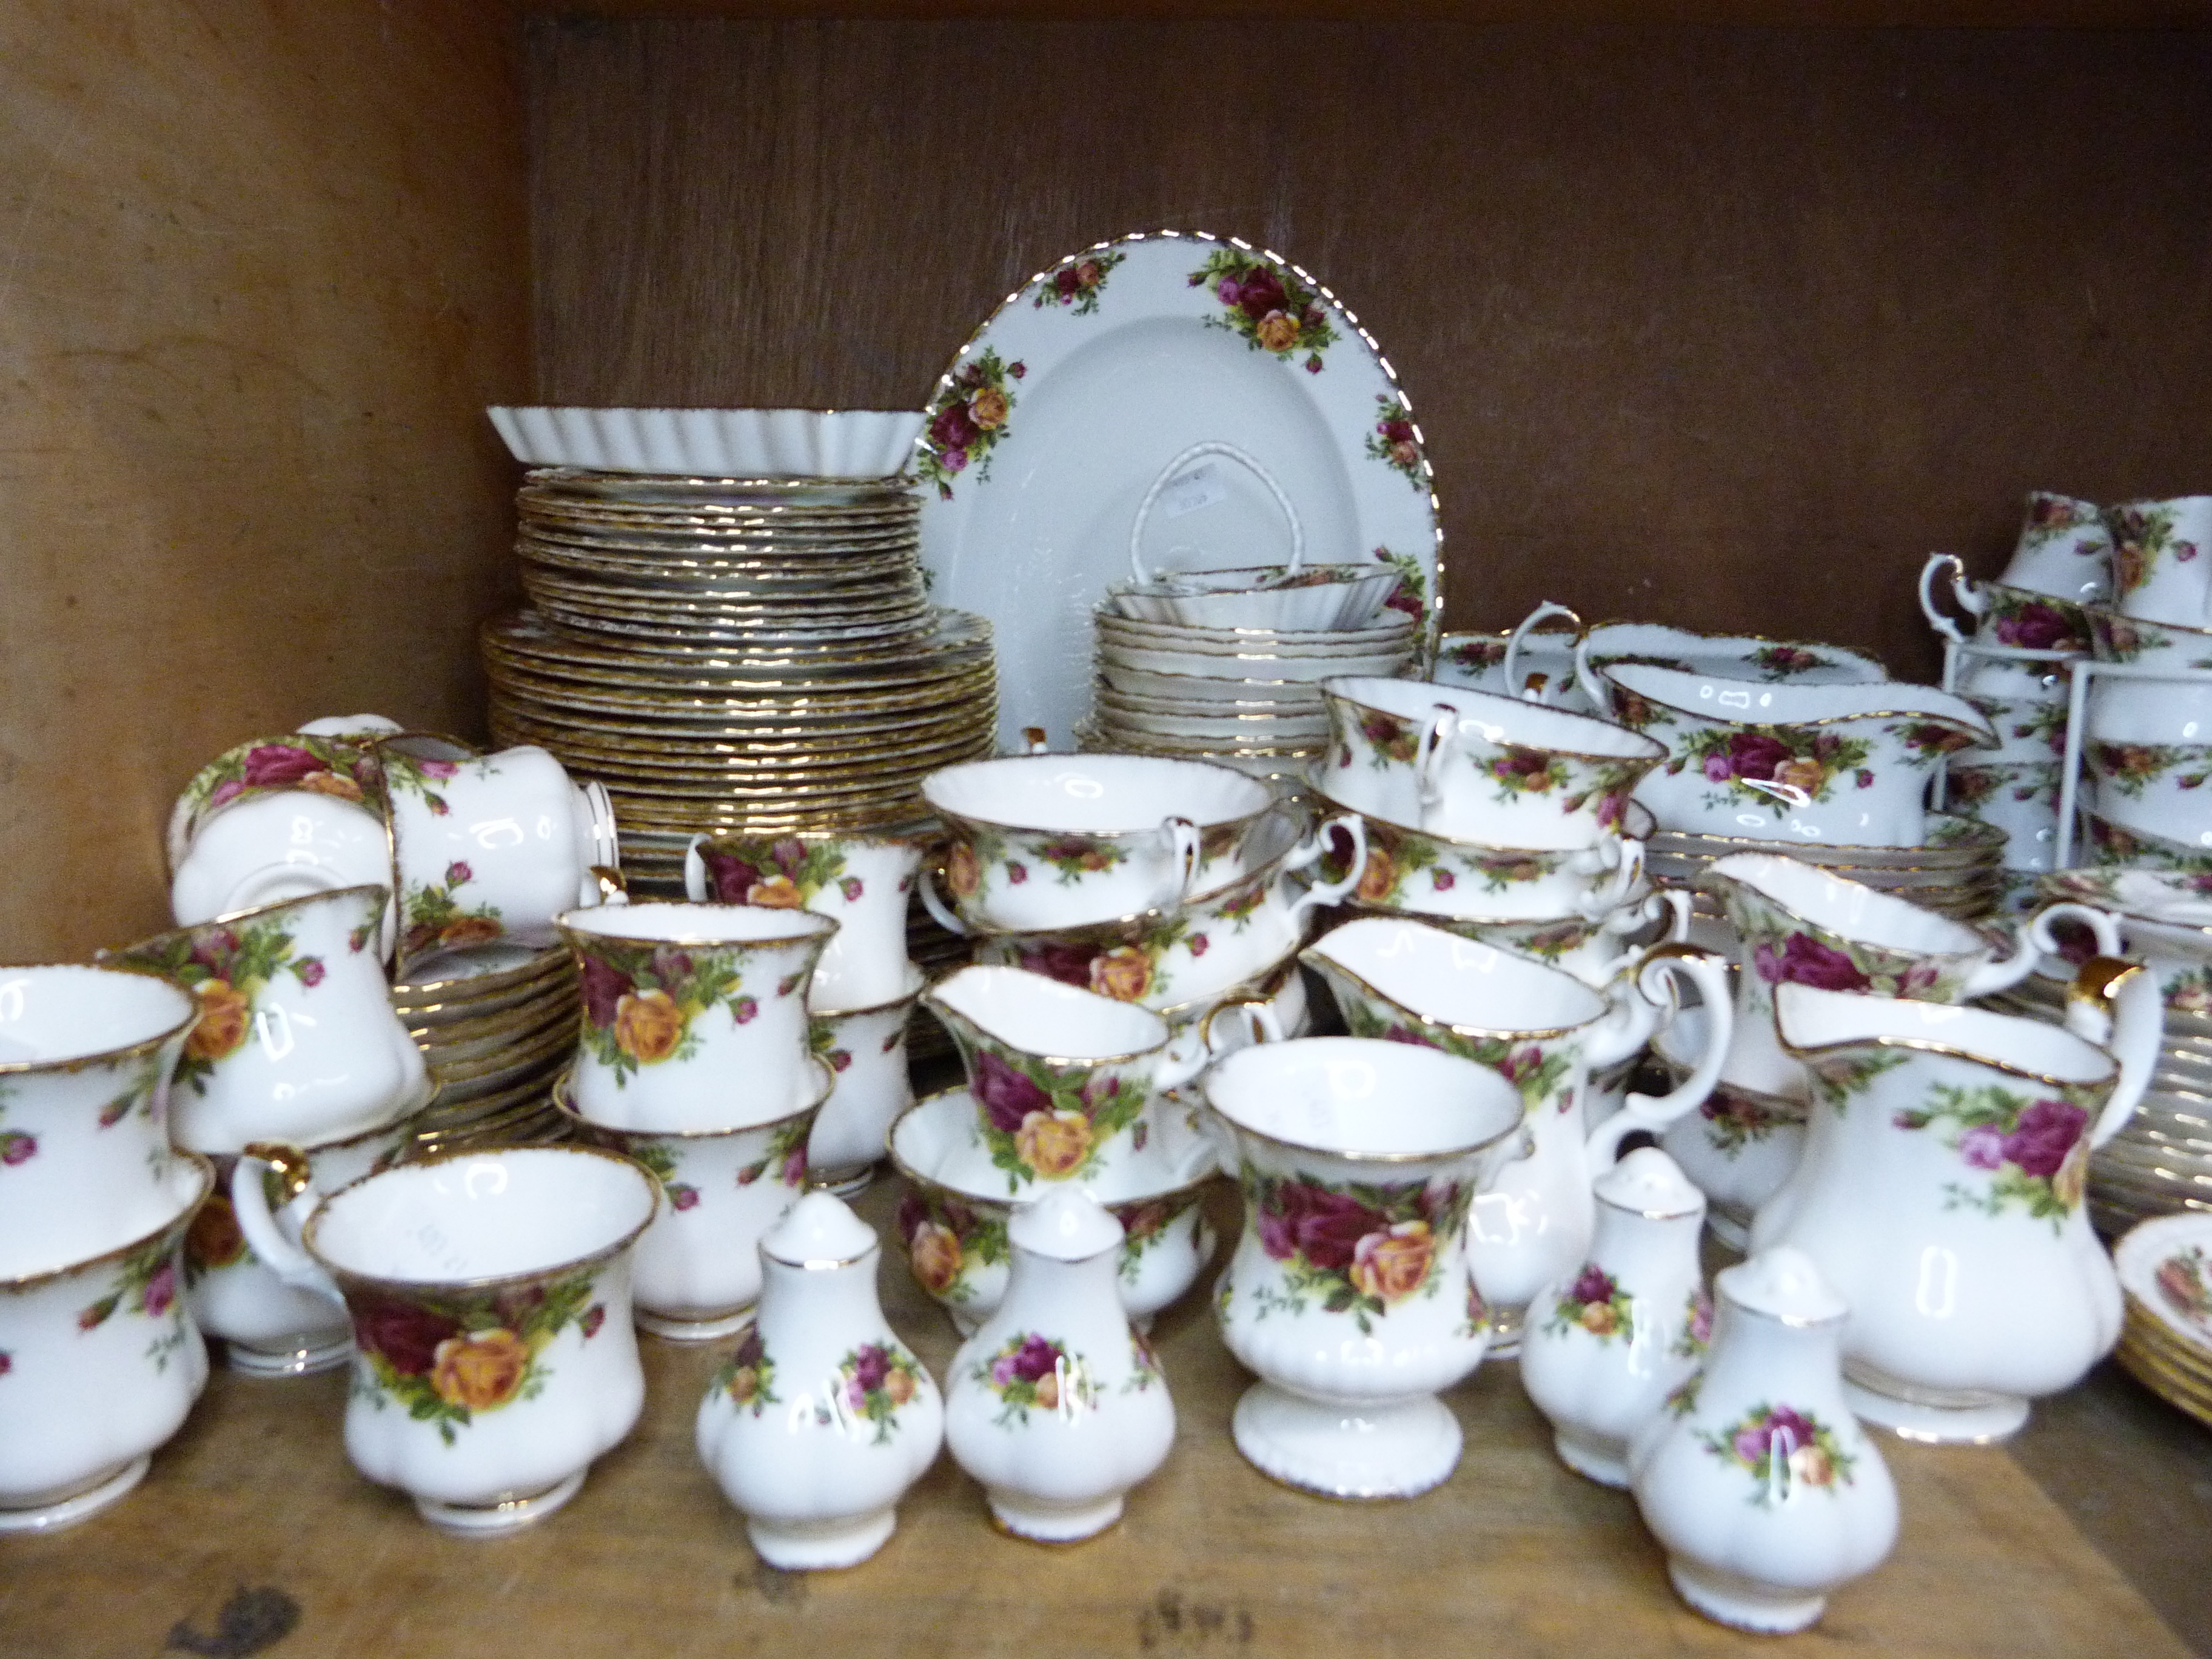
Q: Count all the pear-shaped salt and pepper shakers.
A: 4